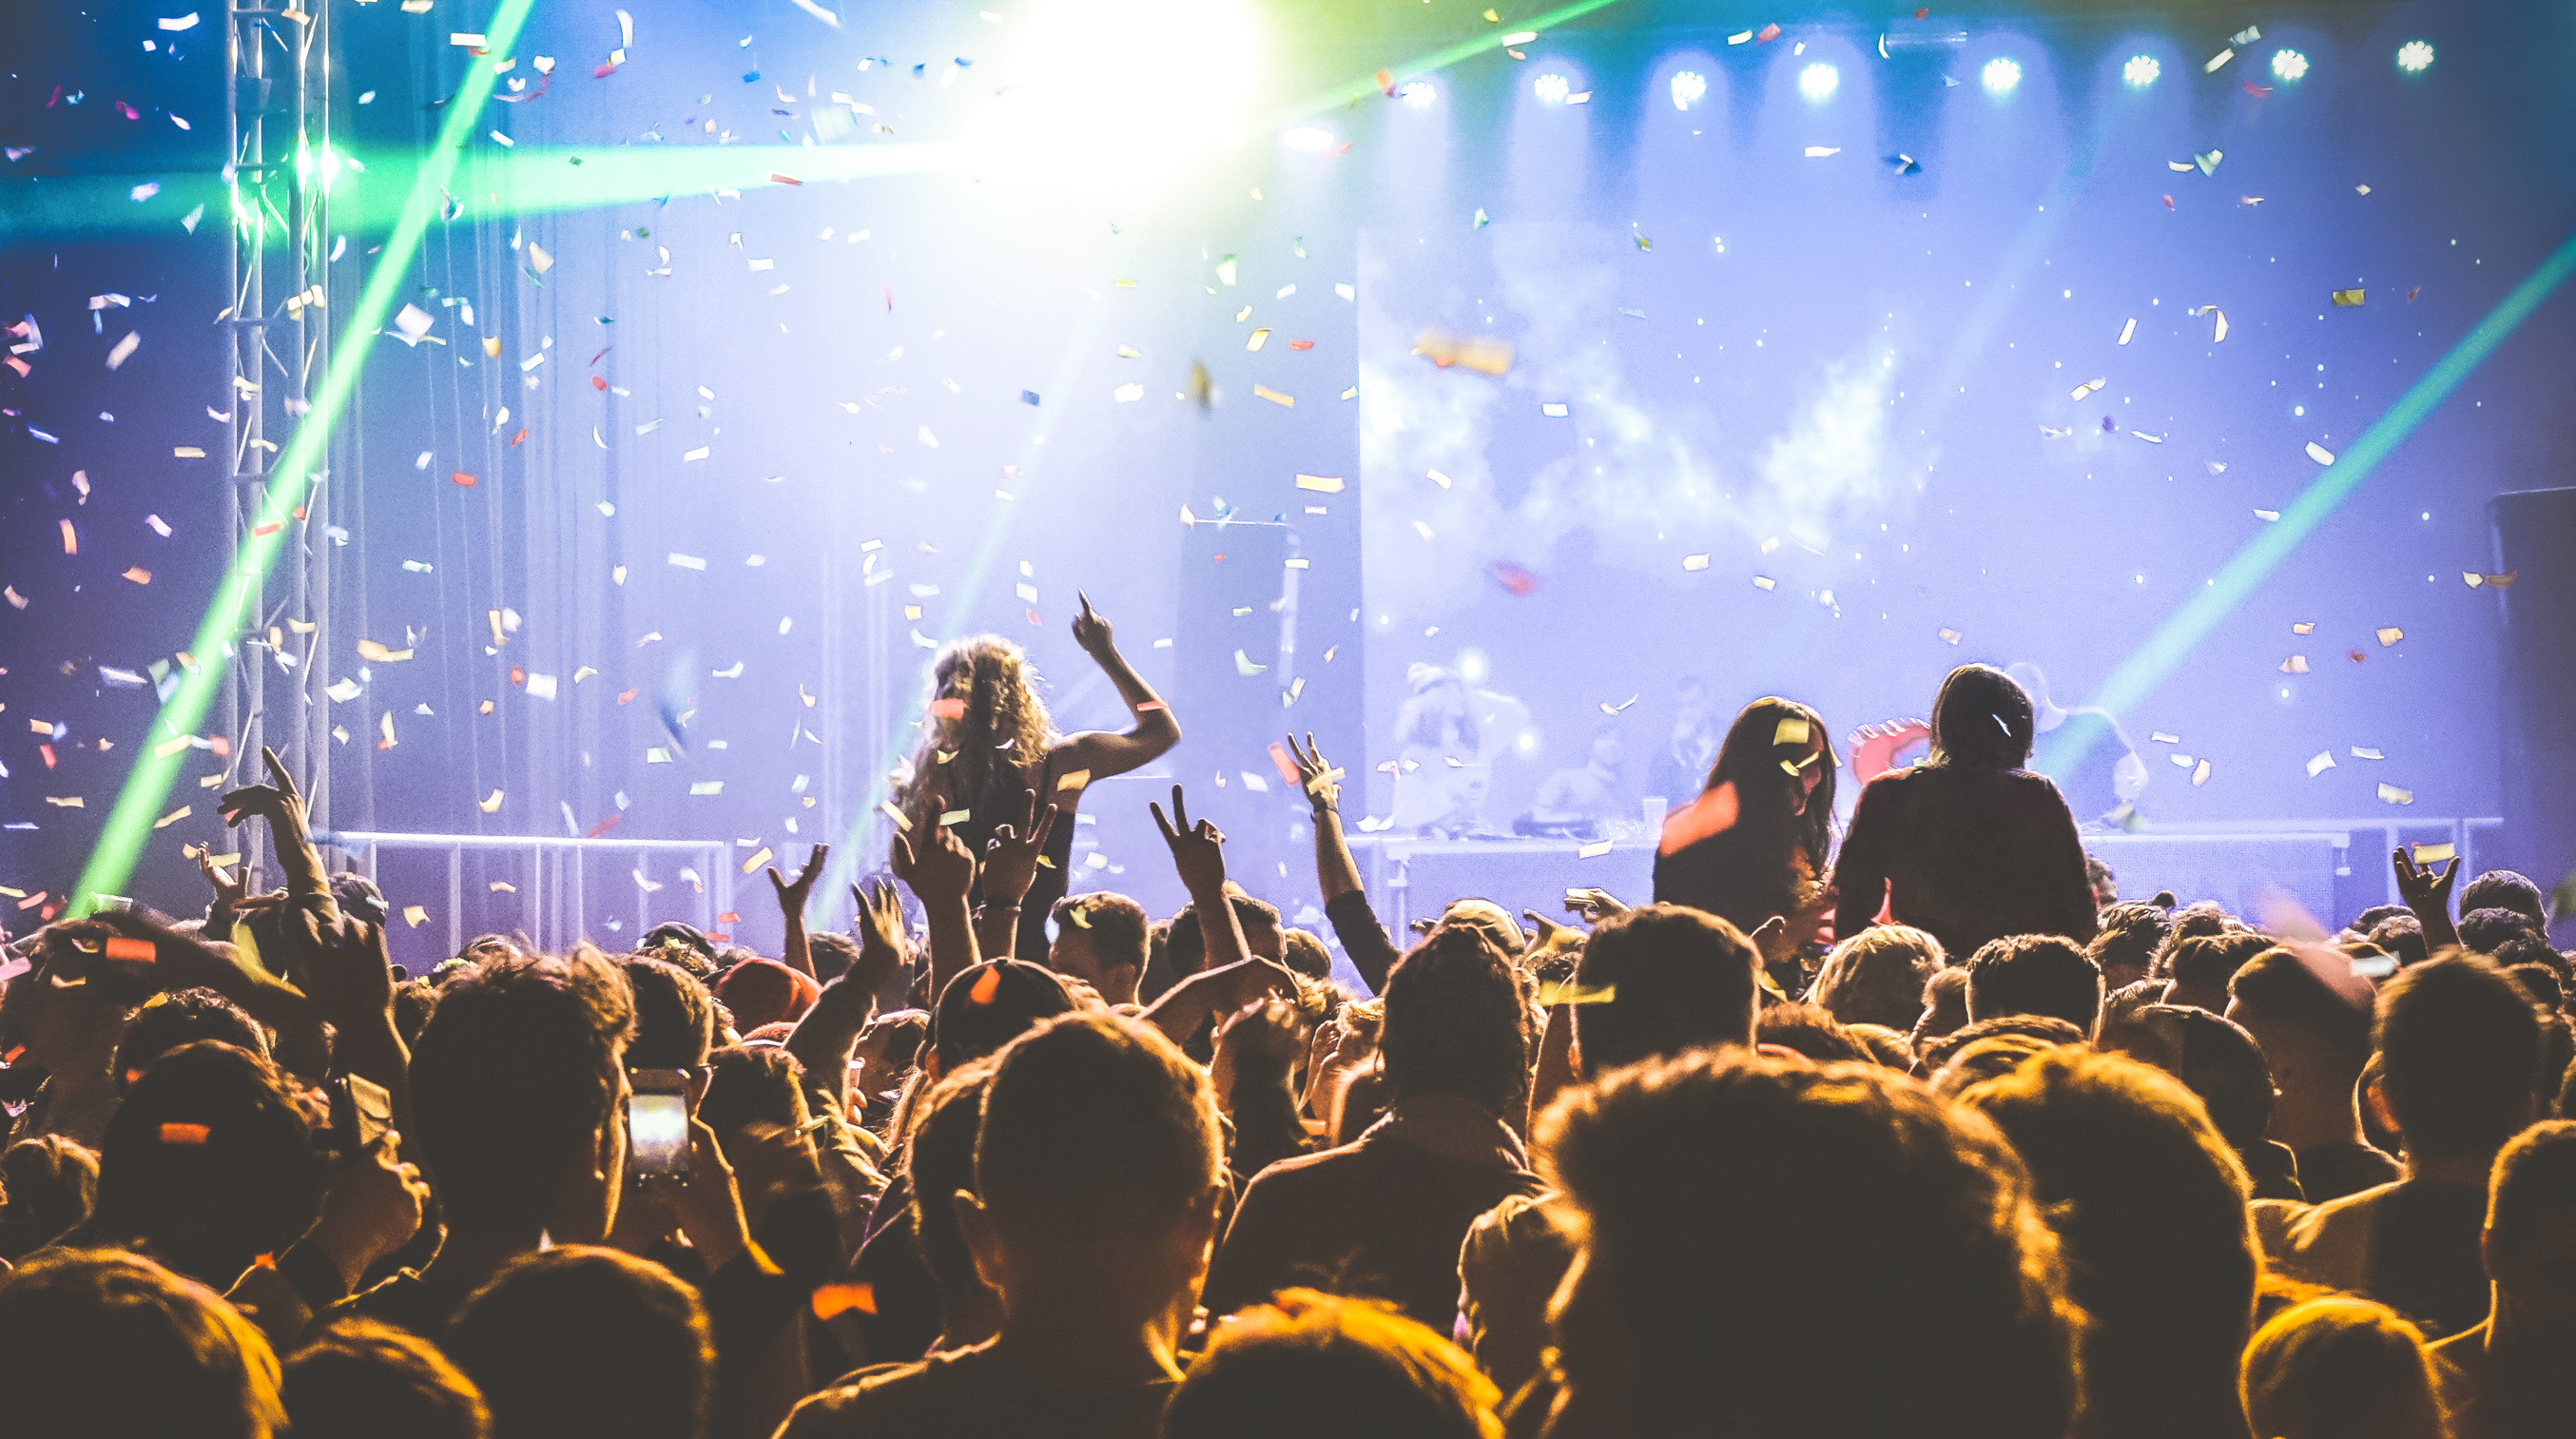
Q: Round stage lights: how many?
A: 8